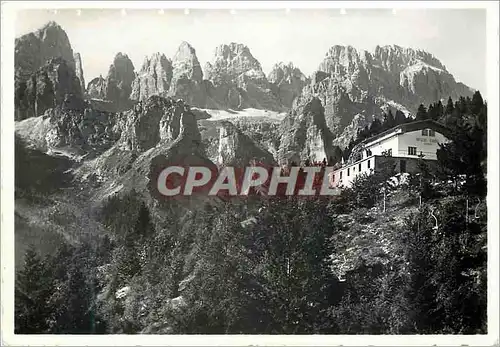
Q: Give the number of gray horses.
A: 0